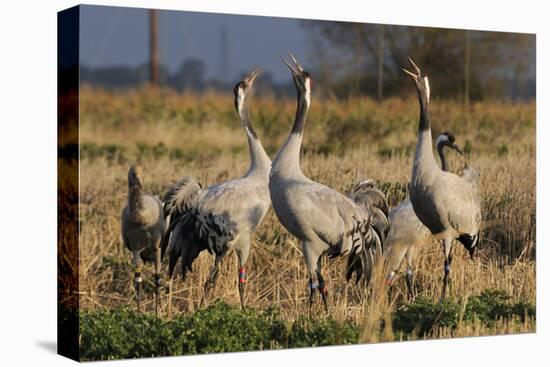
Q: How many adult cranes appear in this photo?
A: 4